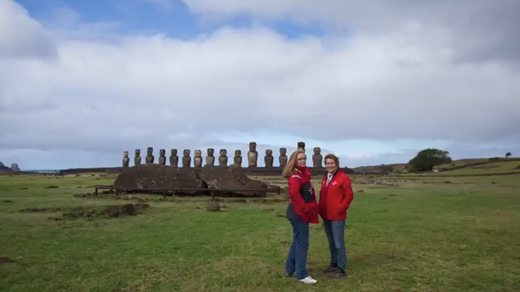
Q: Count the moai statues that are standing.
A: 15